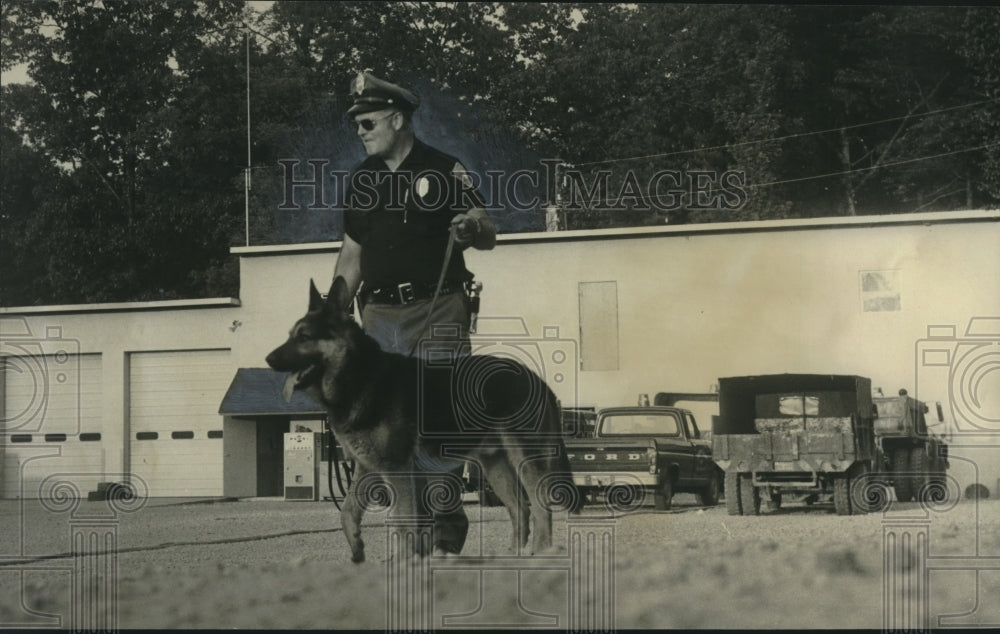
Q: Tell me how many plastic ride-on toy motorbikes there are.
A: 0